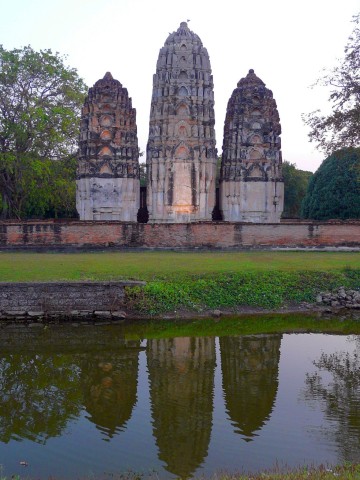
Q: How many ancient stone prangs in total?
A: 3